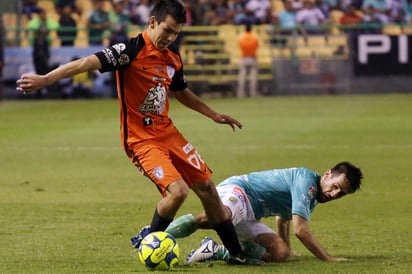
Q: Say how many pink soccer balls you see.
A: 0